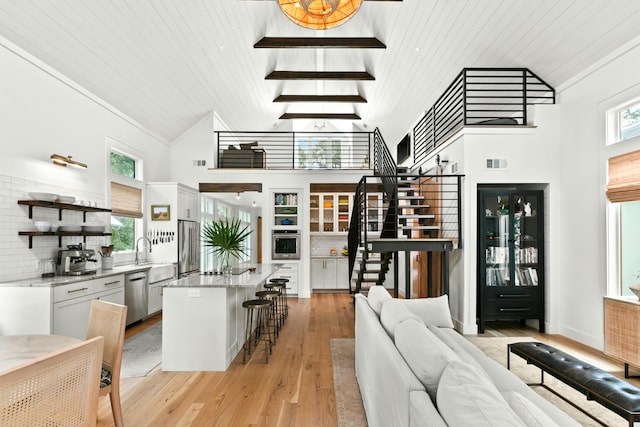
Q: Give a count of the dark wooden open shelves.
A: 2